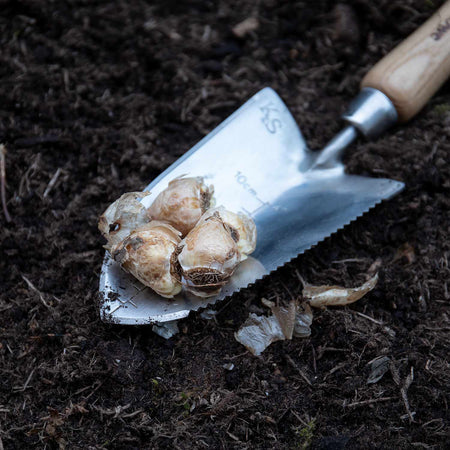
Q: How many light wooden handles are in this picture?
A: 1